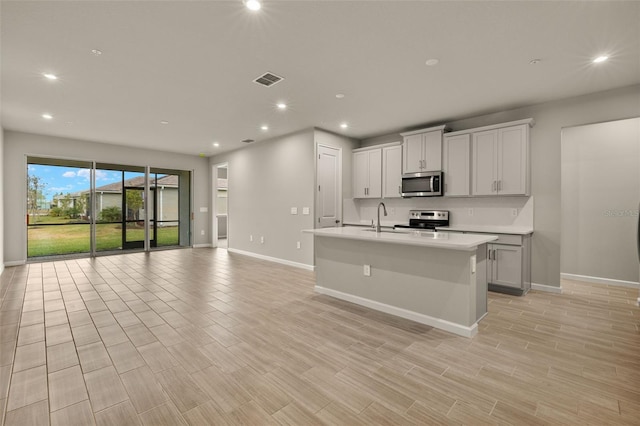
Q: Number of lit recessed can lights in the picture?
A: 8